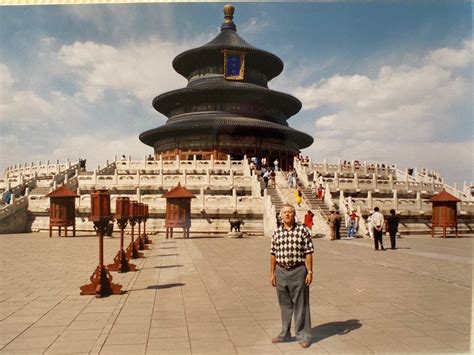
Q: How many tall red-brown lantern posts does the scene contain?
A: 5